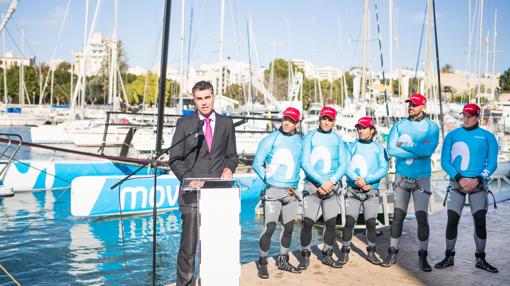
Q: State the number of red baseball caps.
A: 5